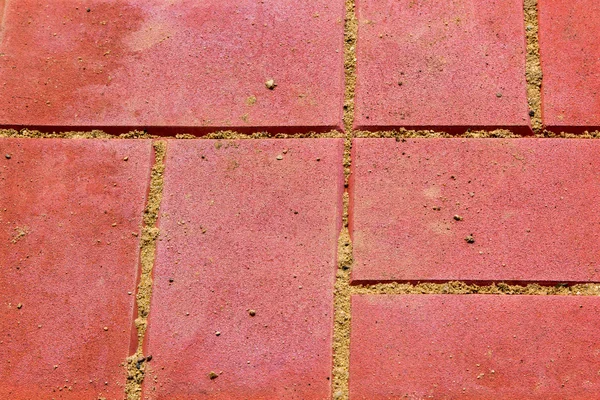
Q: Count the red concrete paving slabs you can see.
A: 7